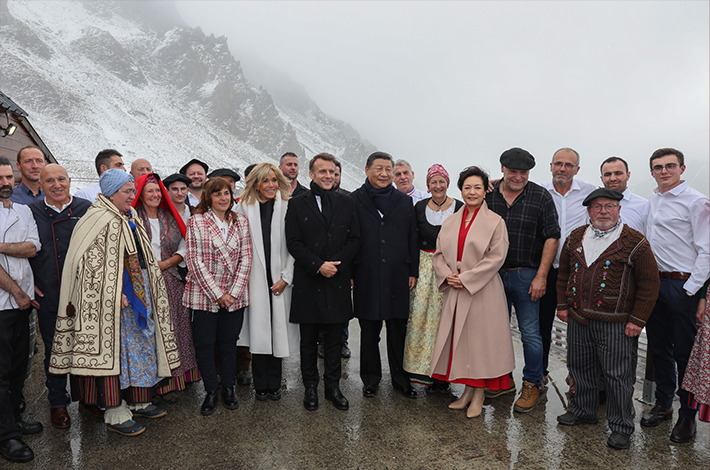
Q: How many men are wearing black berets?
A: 5